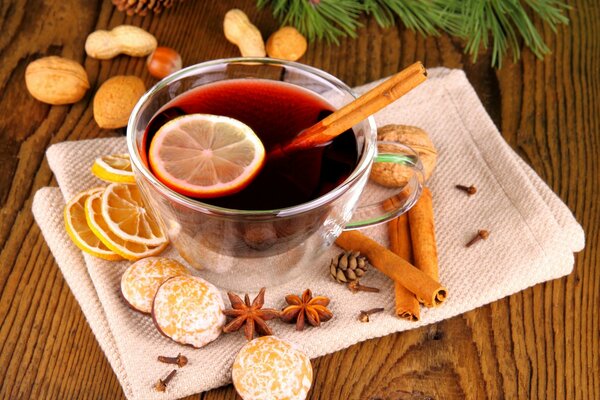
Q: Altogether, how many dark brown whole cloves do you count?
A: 6